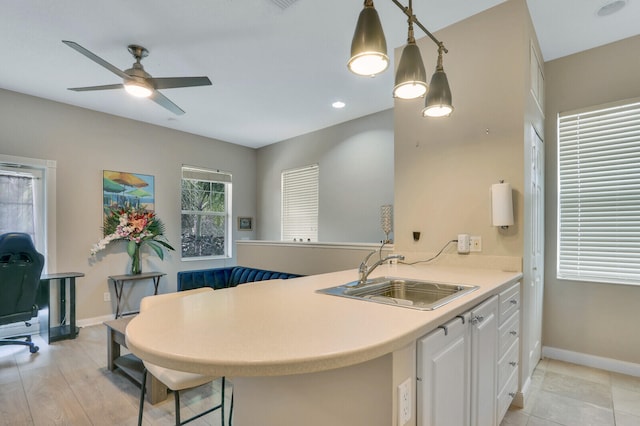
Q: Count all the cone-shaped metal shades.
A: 3